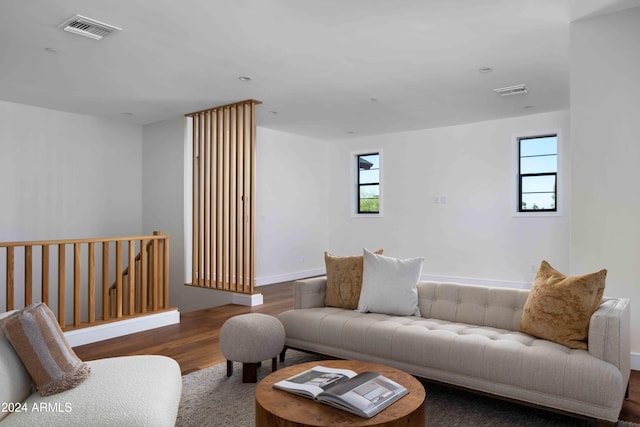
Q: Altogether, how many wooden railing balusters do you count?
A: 12